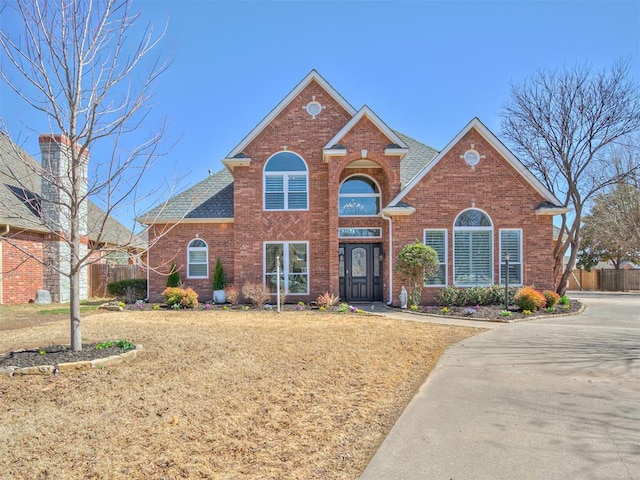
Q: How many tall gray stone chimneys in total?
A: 1